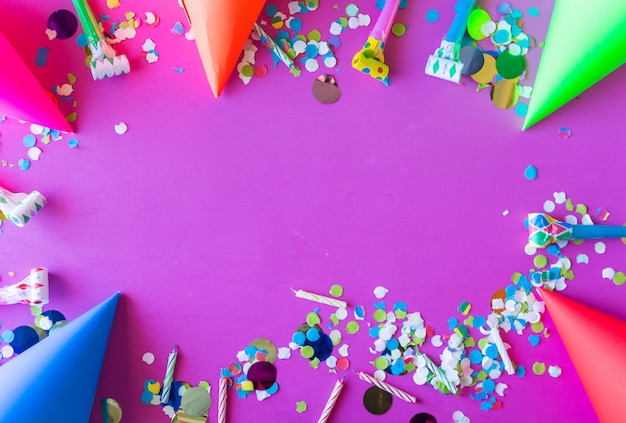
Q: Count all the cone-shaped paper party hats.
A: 5